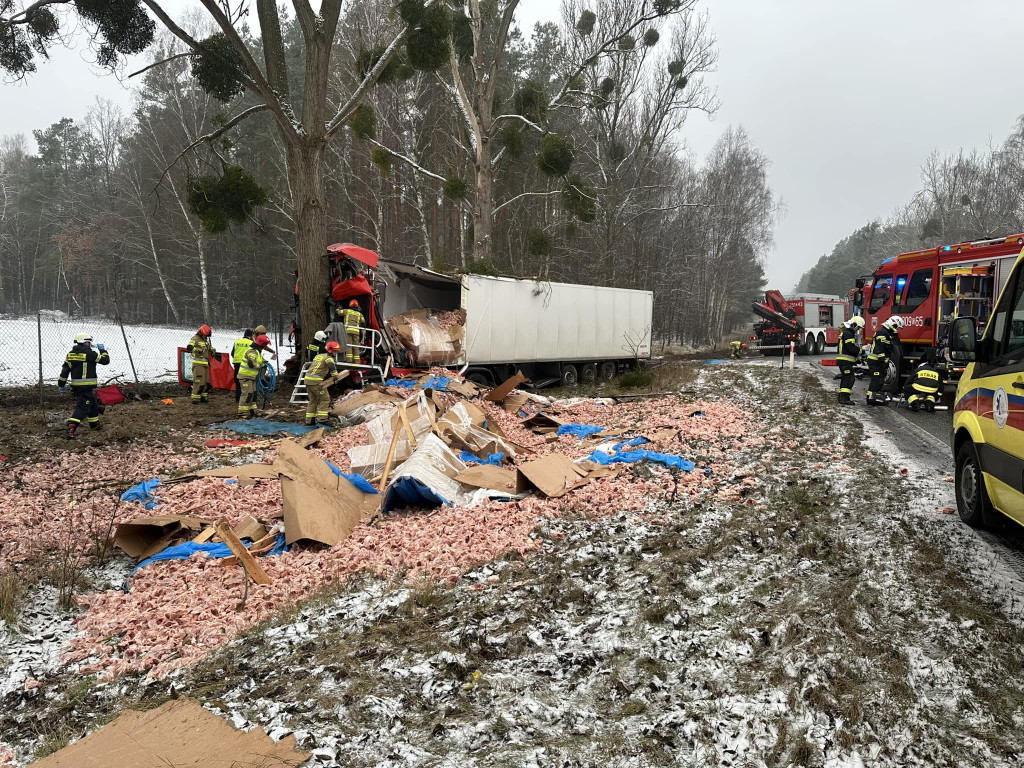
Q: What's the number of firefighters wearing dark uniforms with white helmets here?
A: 5